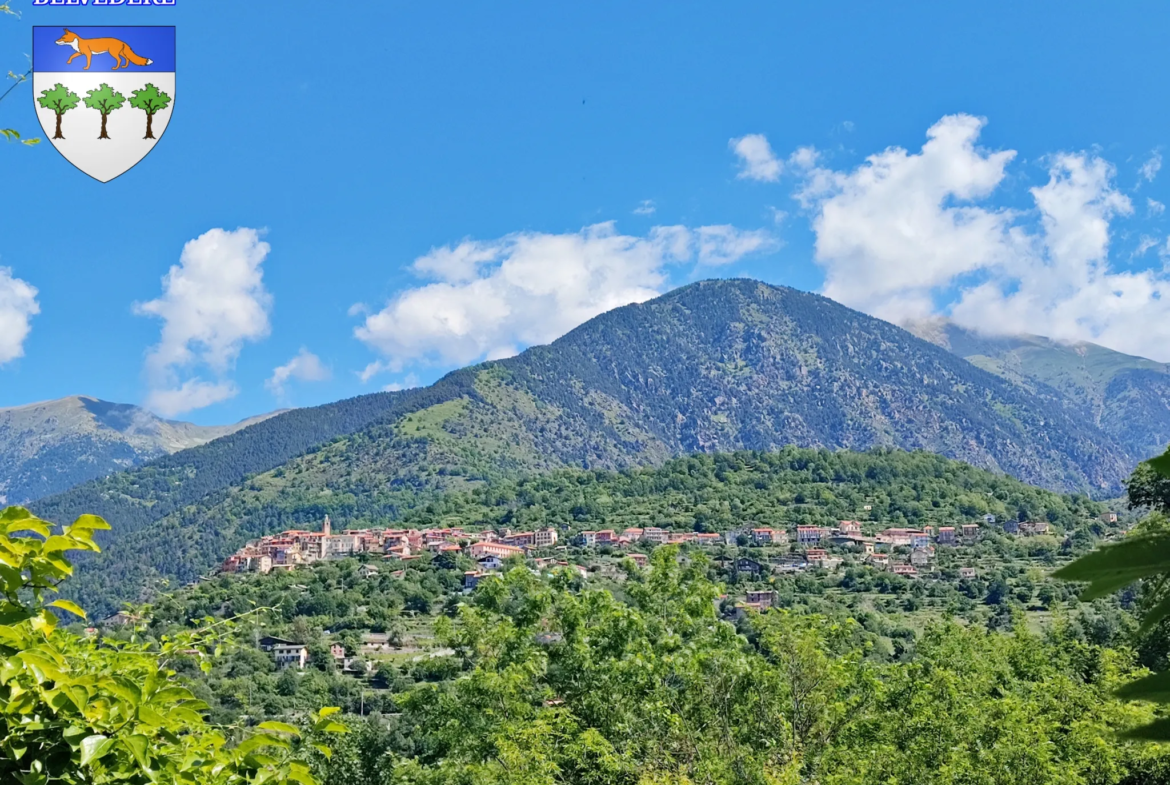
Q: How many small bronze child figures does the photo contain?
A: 0